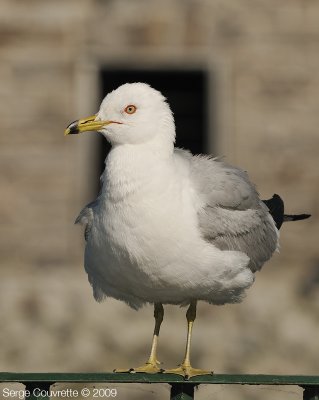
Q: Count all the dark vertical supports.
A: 3